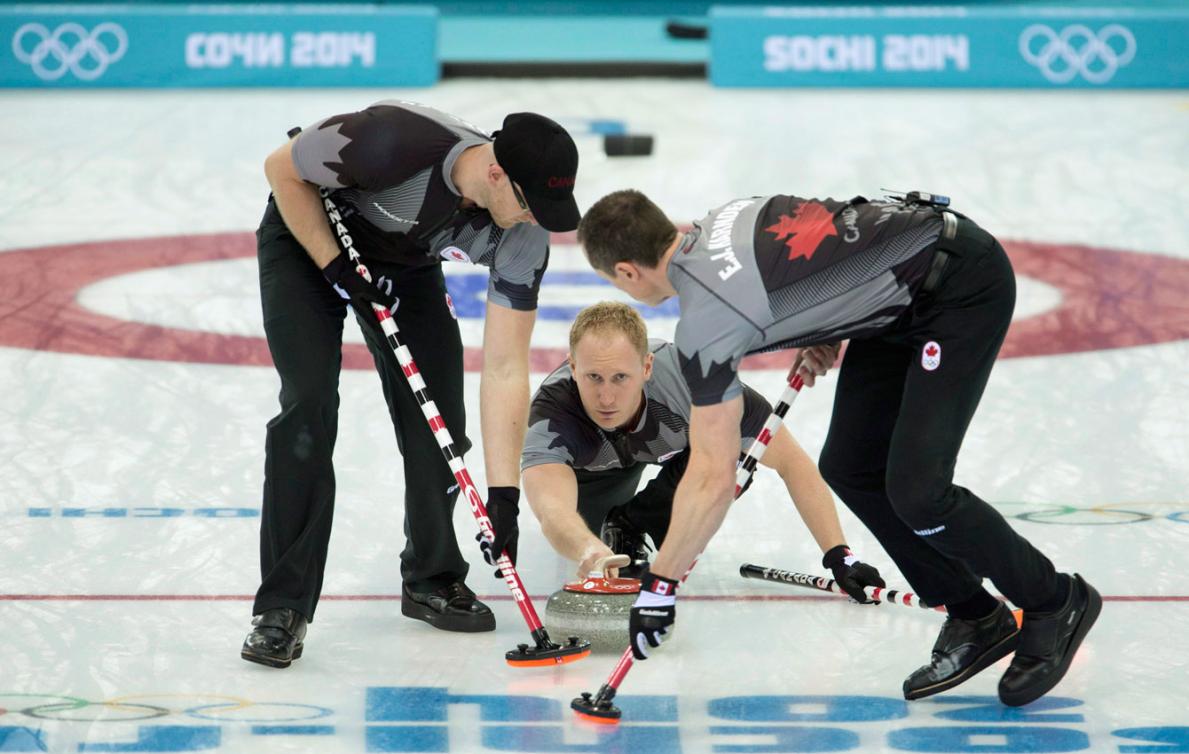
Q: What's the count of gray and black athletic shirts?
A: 3